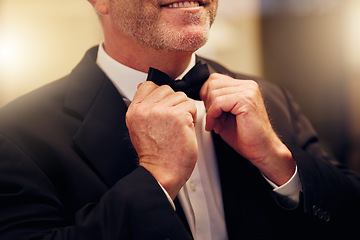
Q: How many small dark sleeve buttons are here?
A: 3